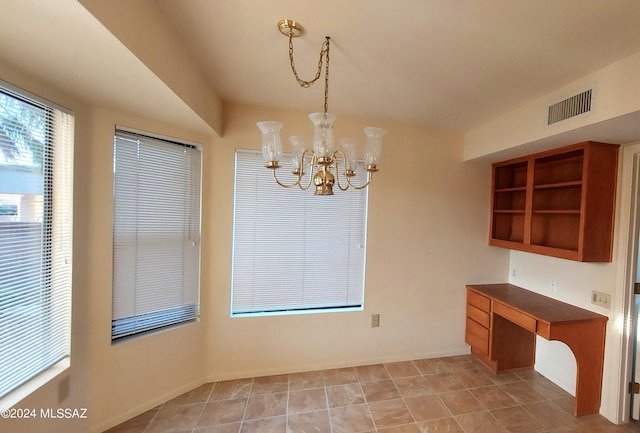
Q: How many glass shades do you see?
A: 5